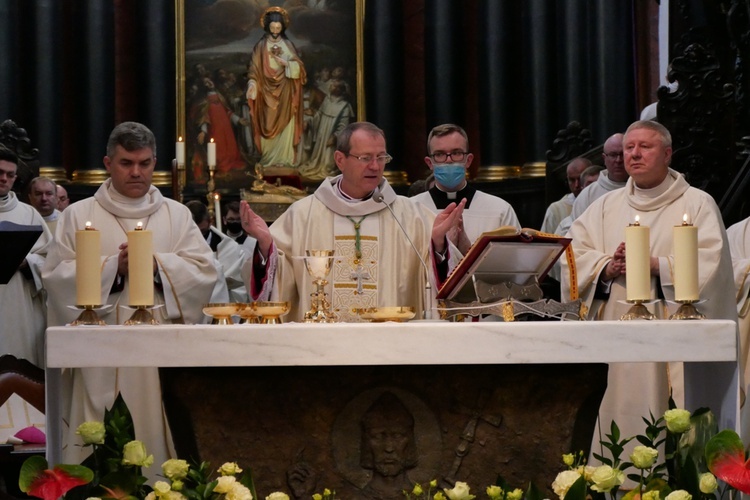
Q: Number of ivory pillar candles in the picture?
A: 4